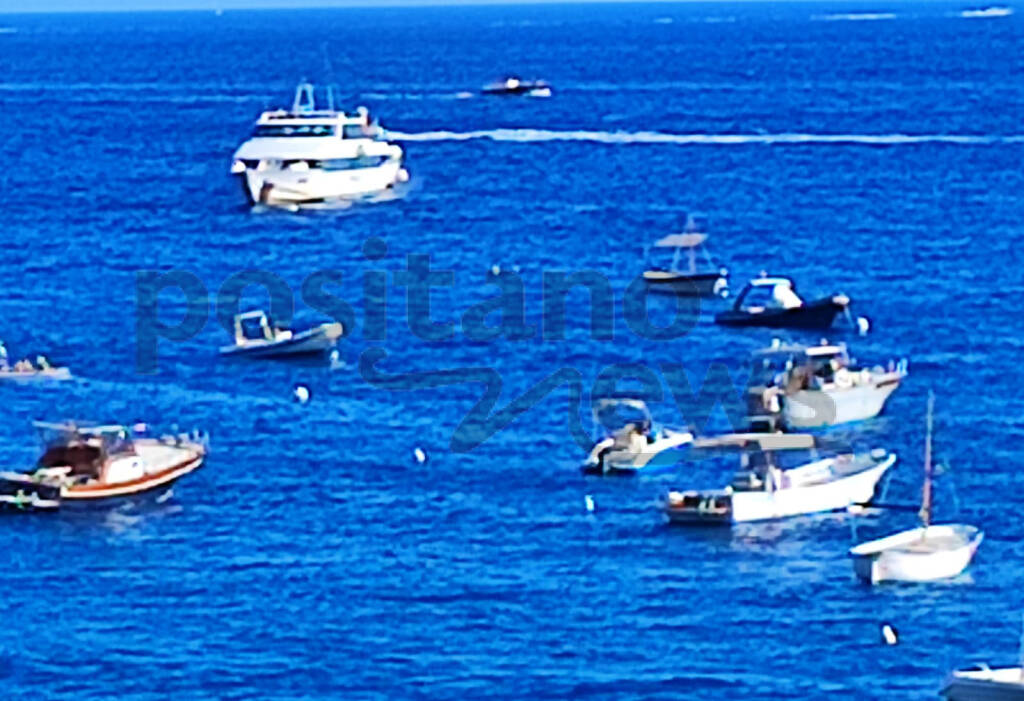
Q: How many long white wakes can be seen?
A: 1